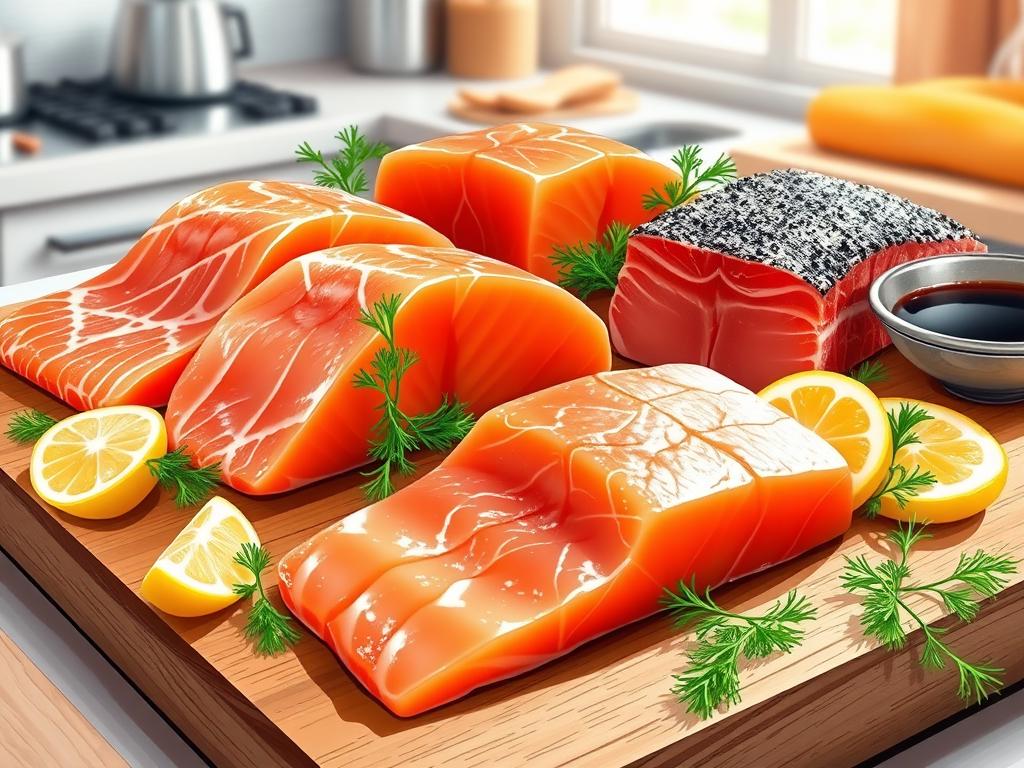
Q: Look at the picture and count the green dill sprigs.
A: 11